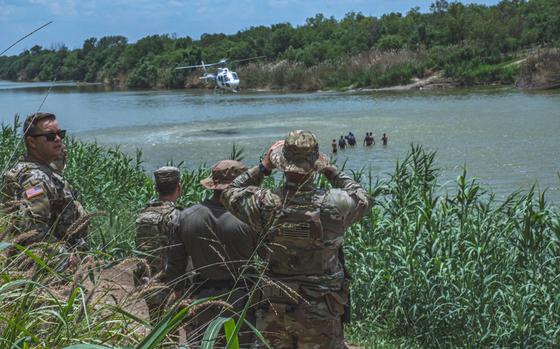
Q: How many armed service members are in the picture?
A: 4